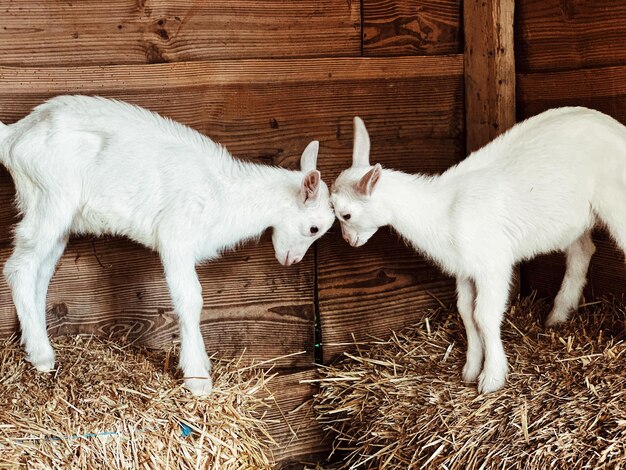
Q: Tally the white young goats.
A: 2